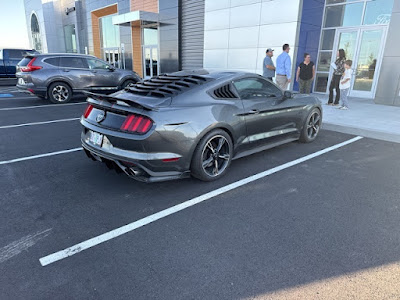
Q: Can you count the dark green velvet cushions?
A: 0